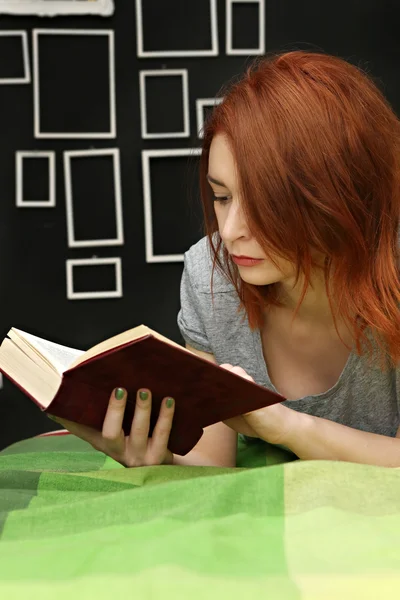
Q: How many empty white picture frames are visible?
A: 10